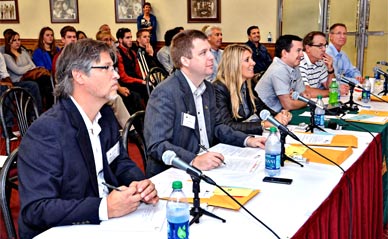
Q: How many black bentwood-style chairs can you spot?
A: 4